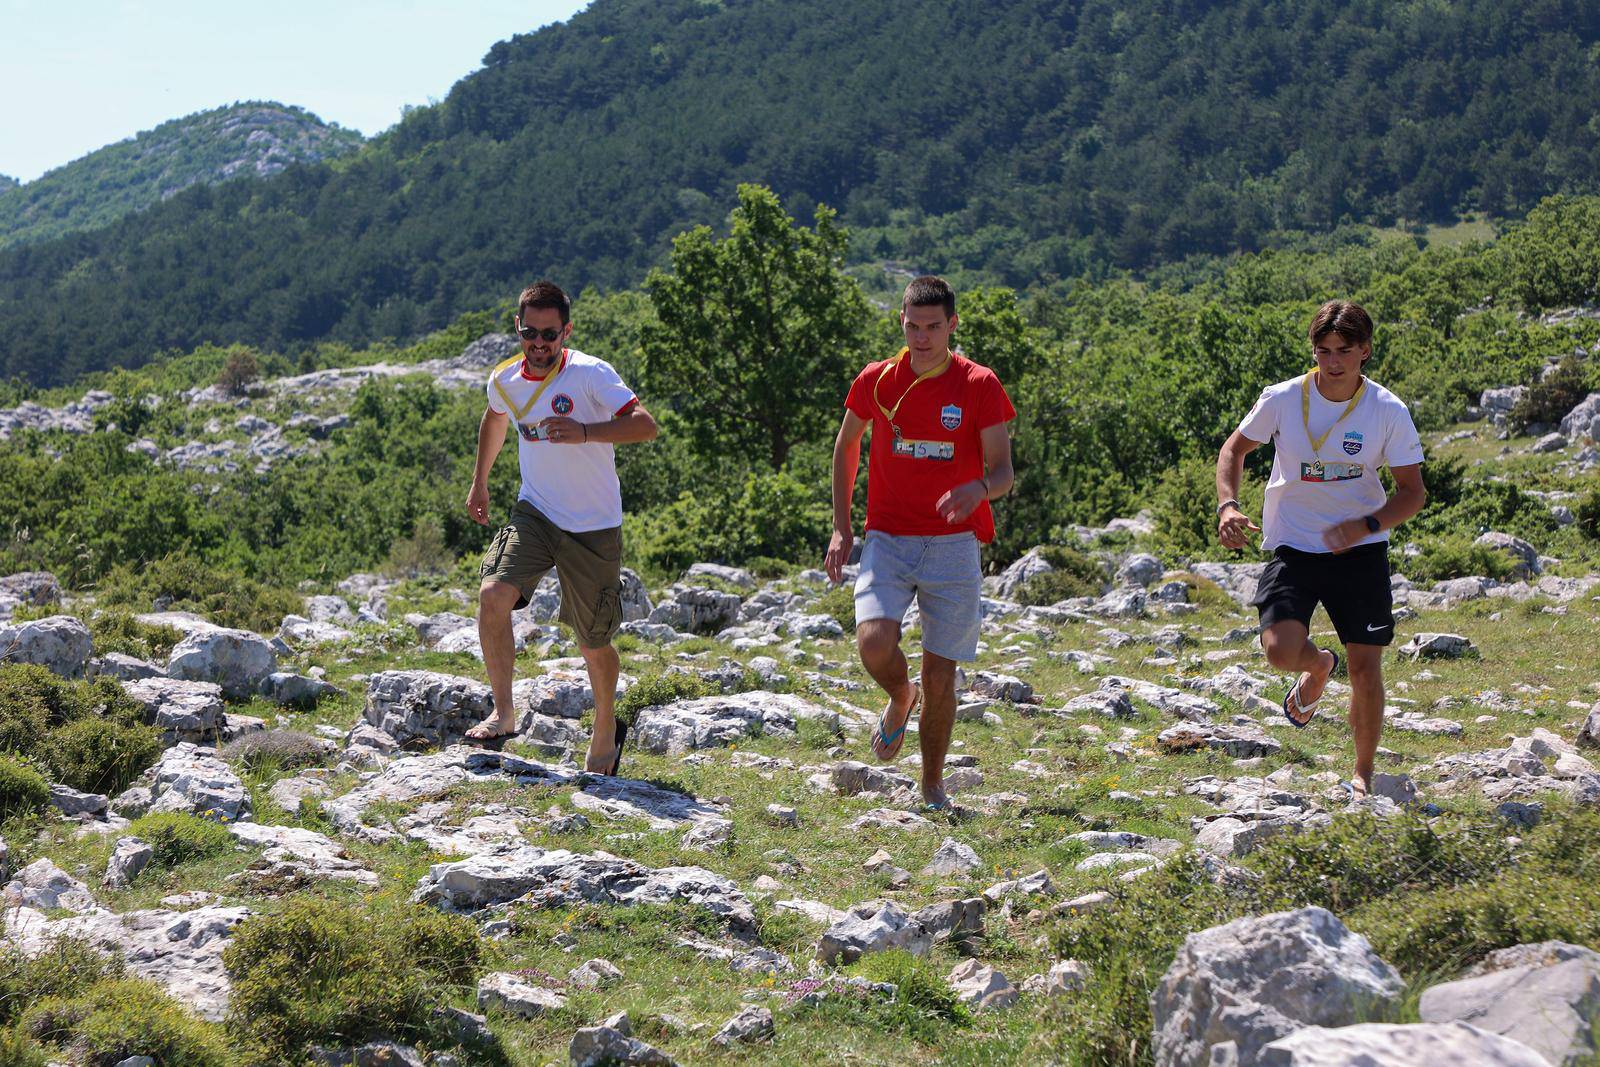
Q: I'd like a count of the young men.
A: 3